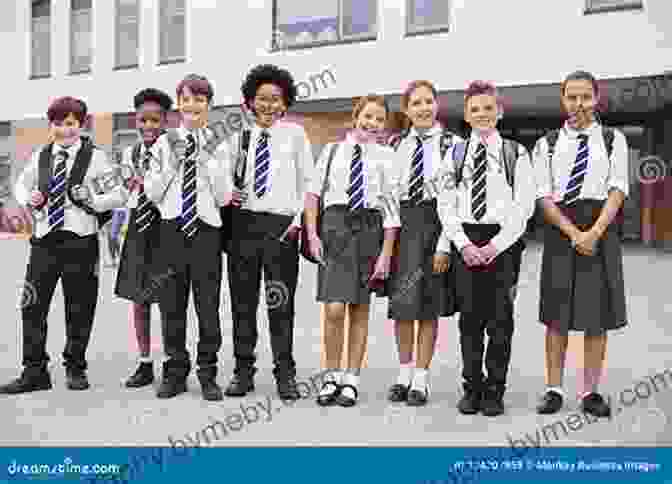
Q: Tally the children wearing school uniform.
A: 8